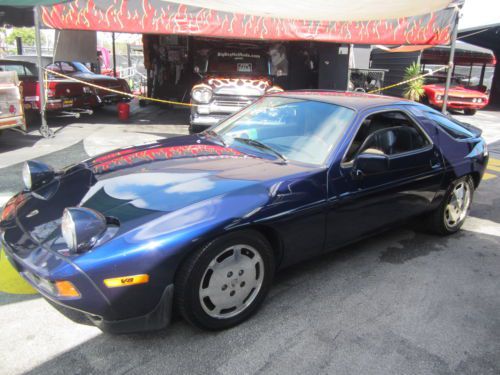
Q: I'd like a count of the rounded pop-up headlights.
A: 2